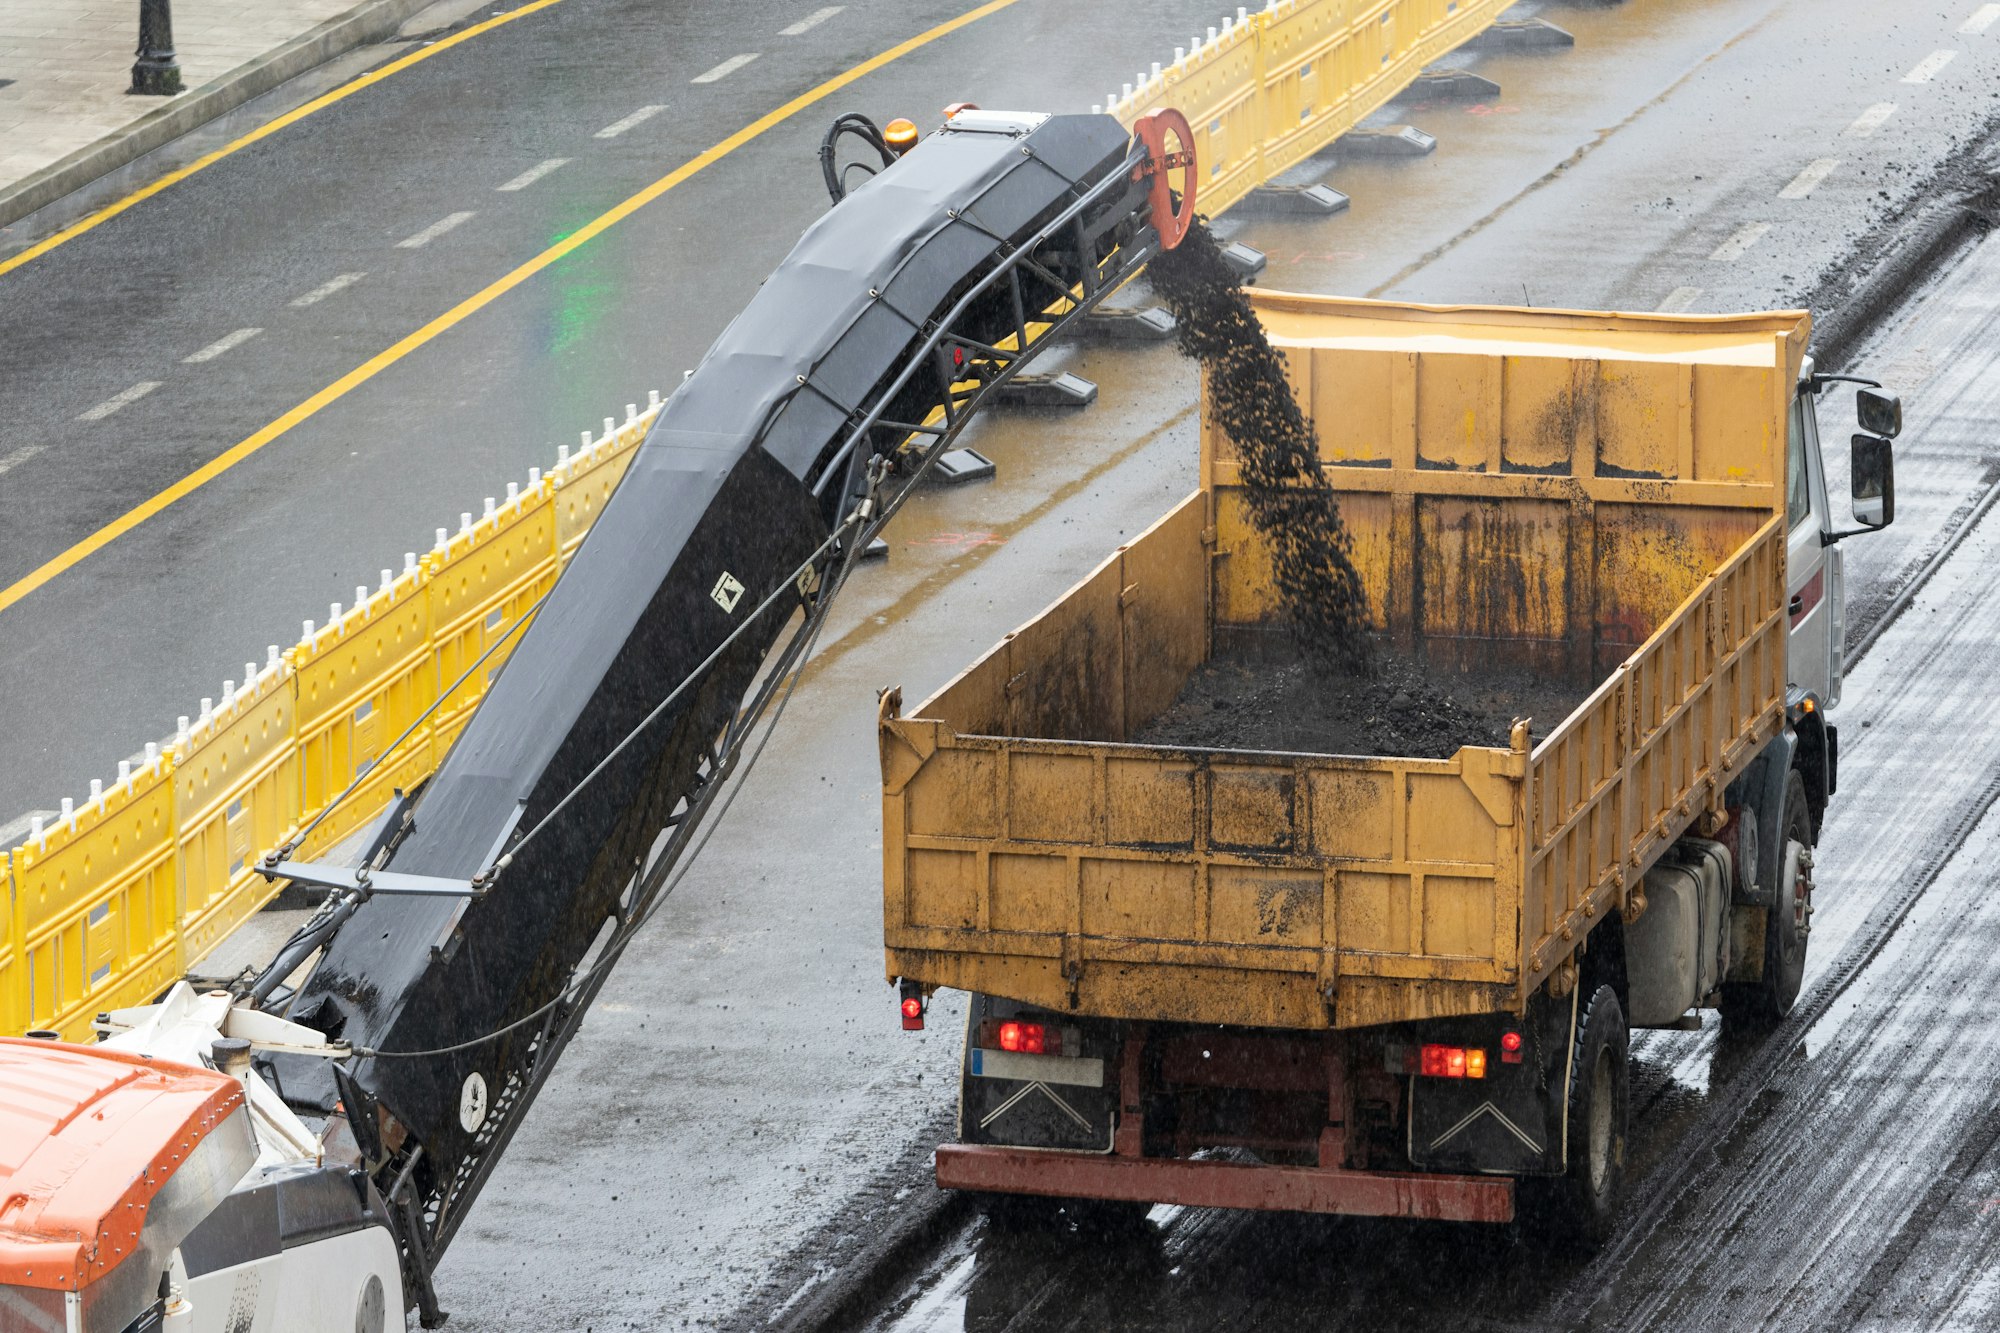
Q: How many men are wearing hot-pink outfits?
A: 0